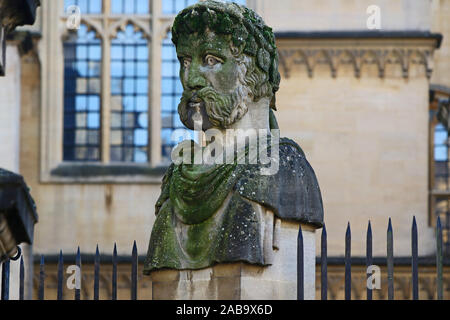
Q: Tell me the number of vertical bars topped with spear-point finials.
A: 14